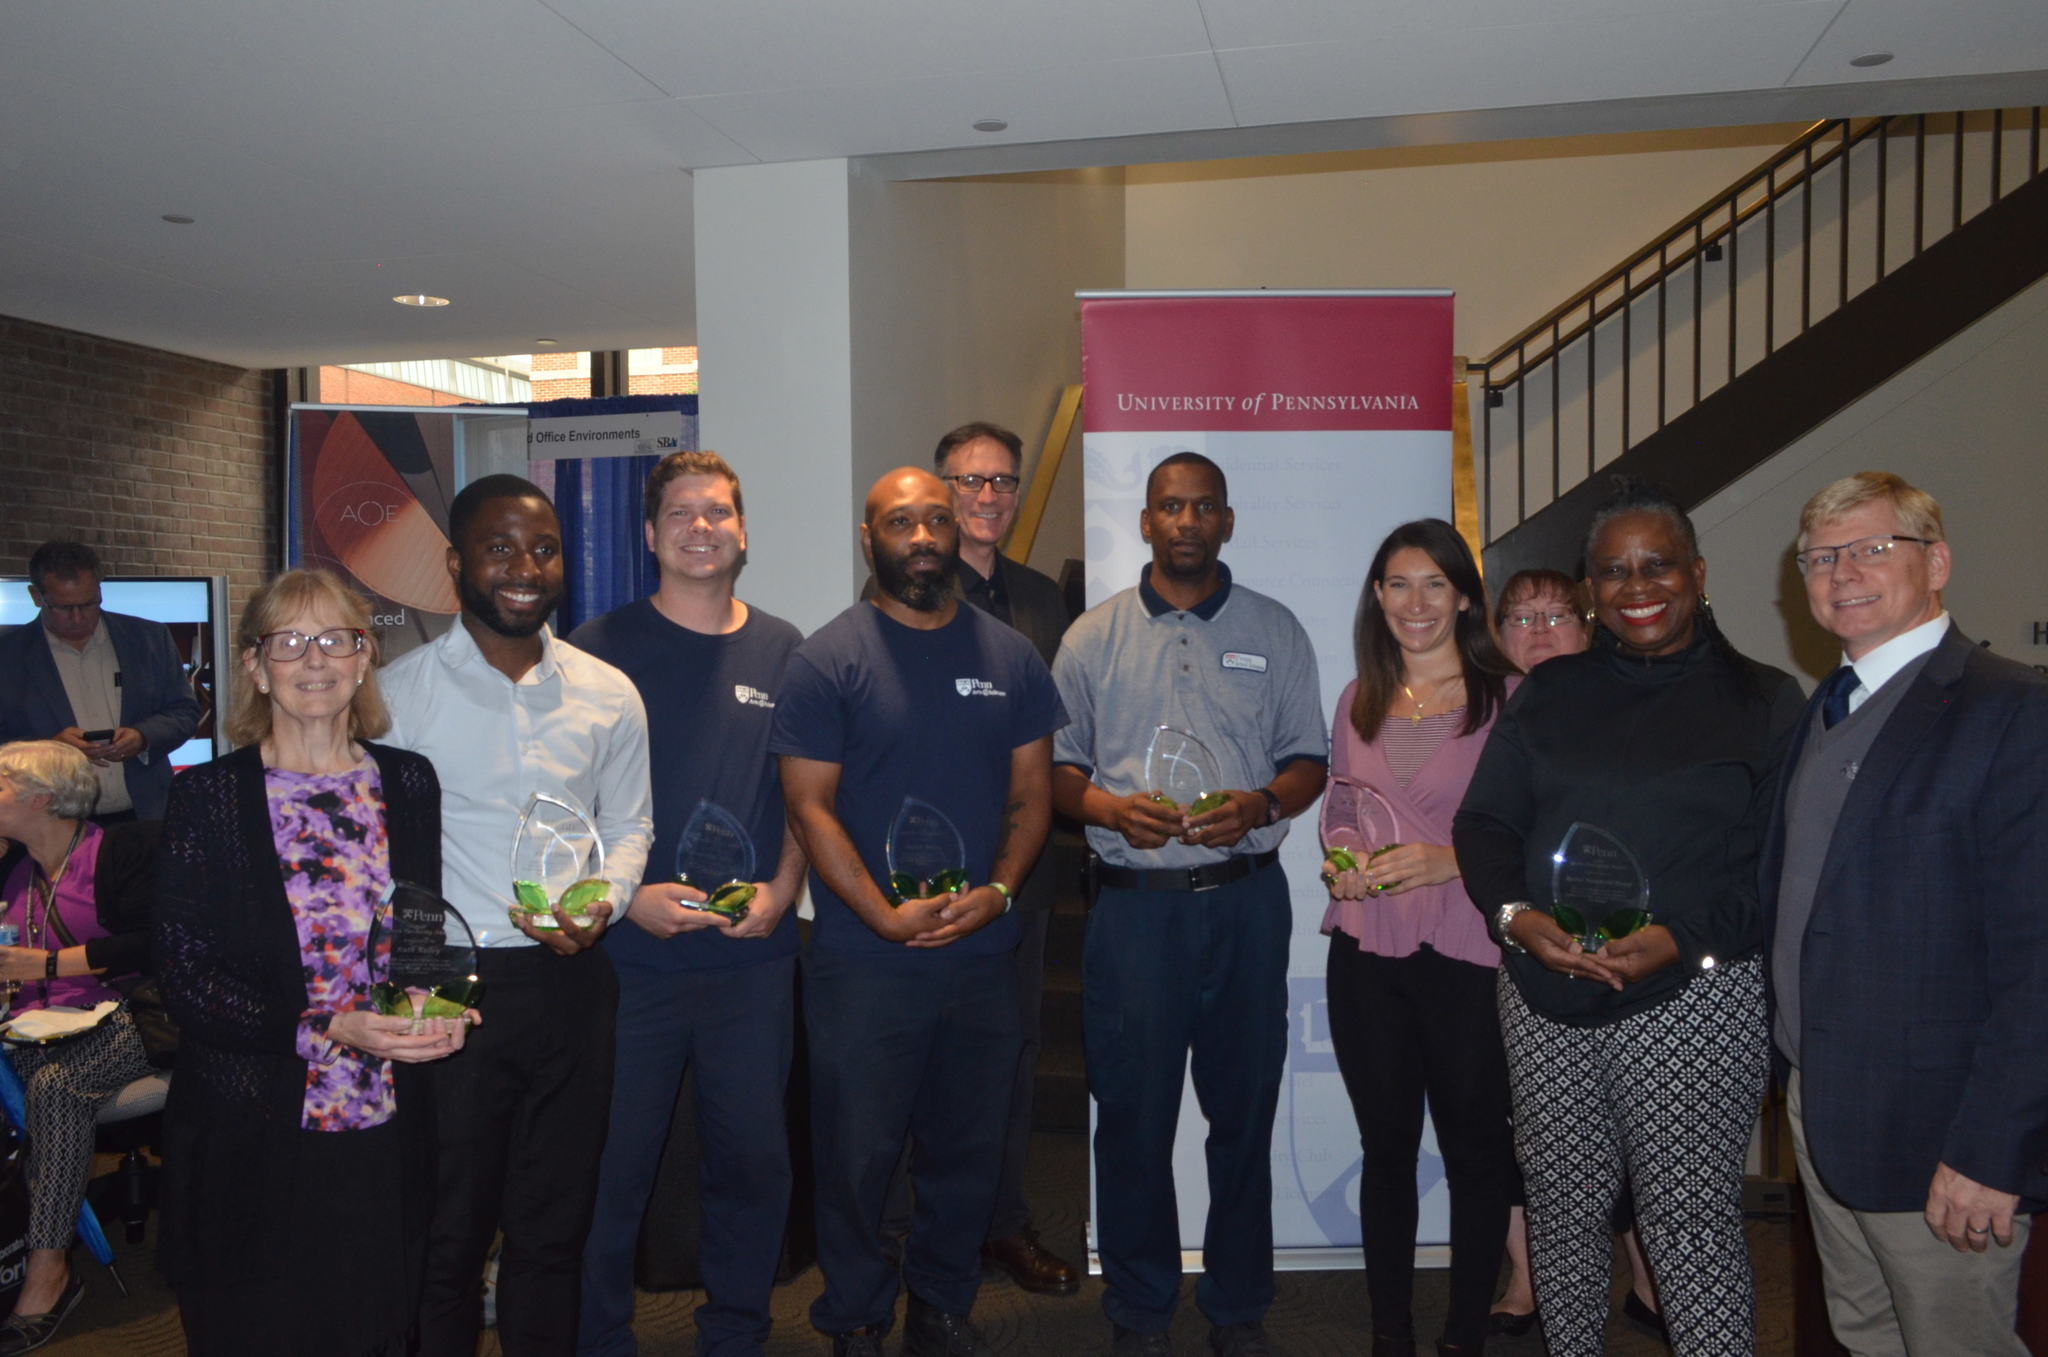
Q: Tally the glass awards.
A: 7